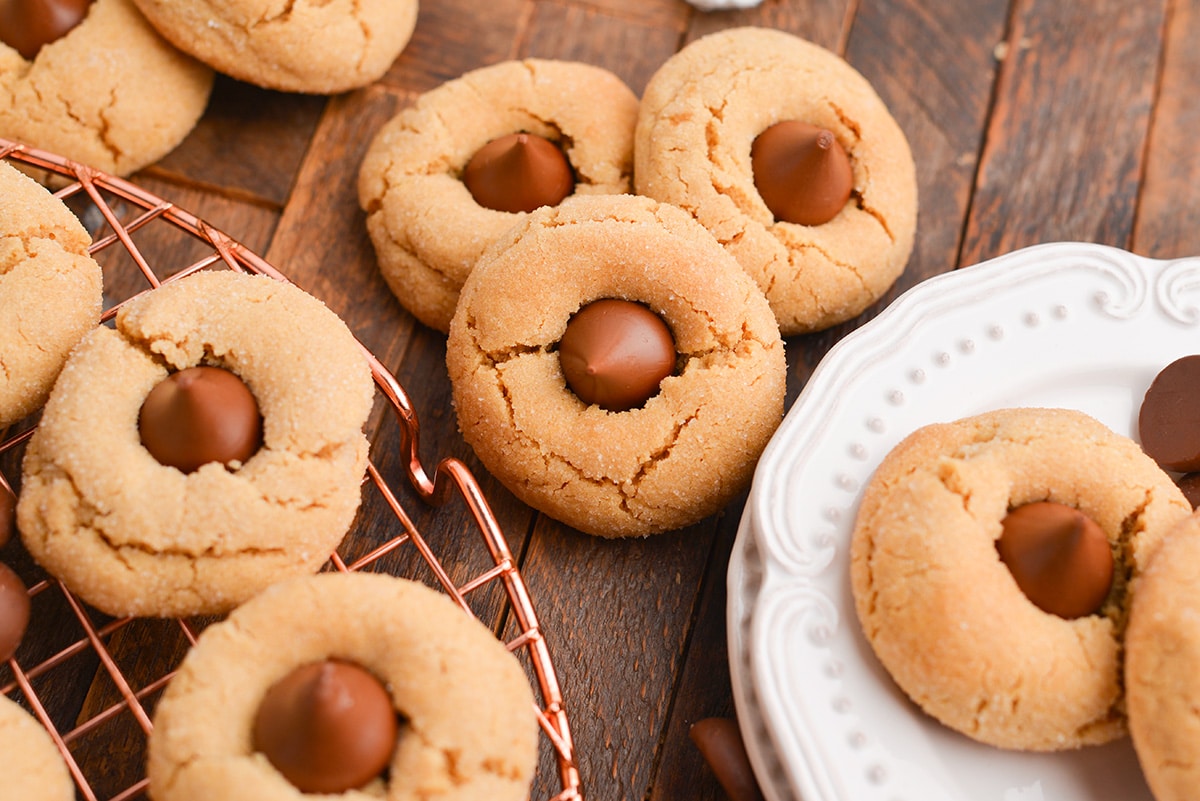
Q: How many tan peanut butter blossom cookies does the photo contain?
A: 11